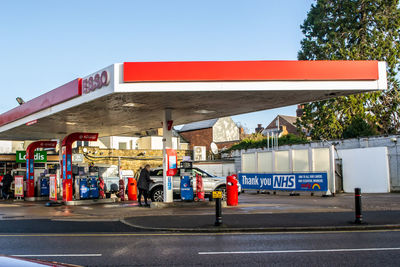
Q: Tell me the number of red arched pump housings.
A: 2